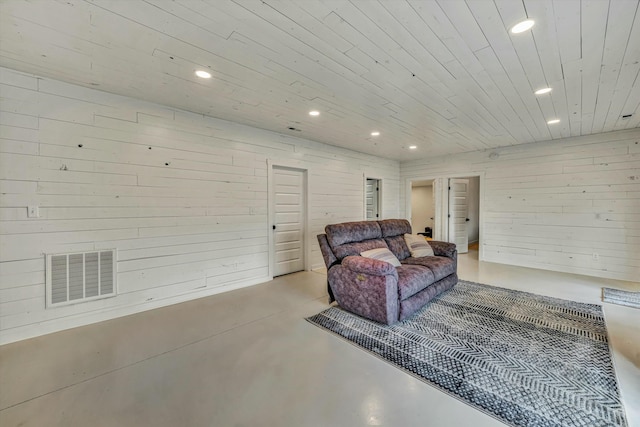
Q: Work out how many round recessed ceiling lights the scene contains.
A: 7